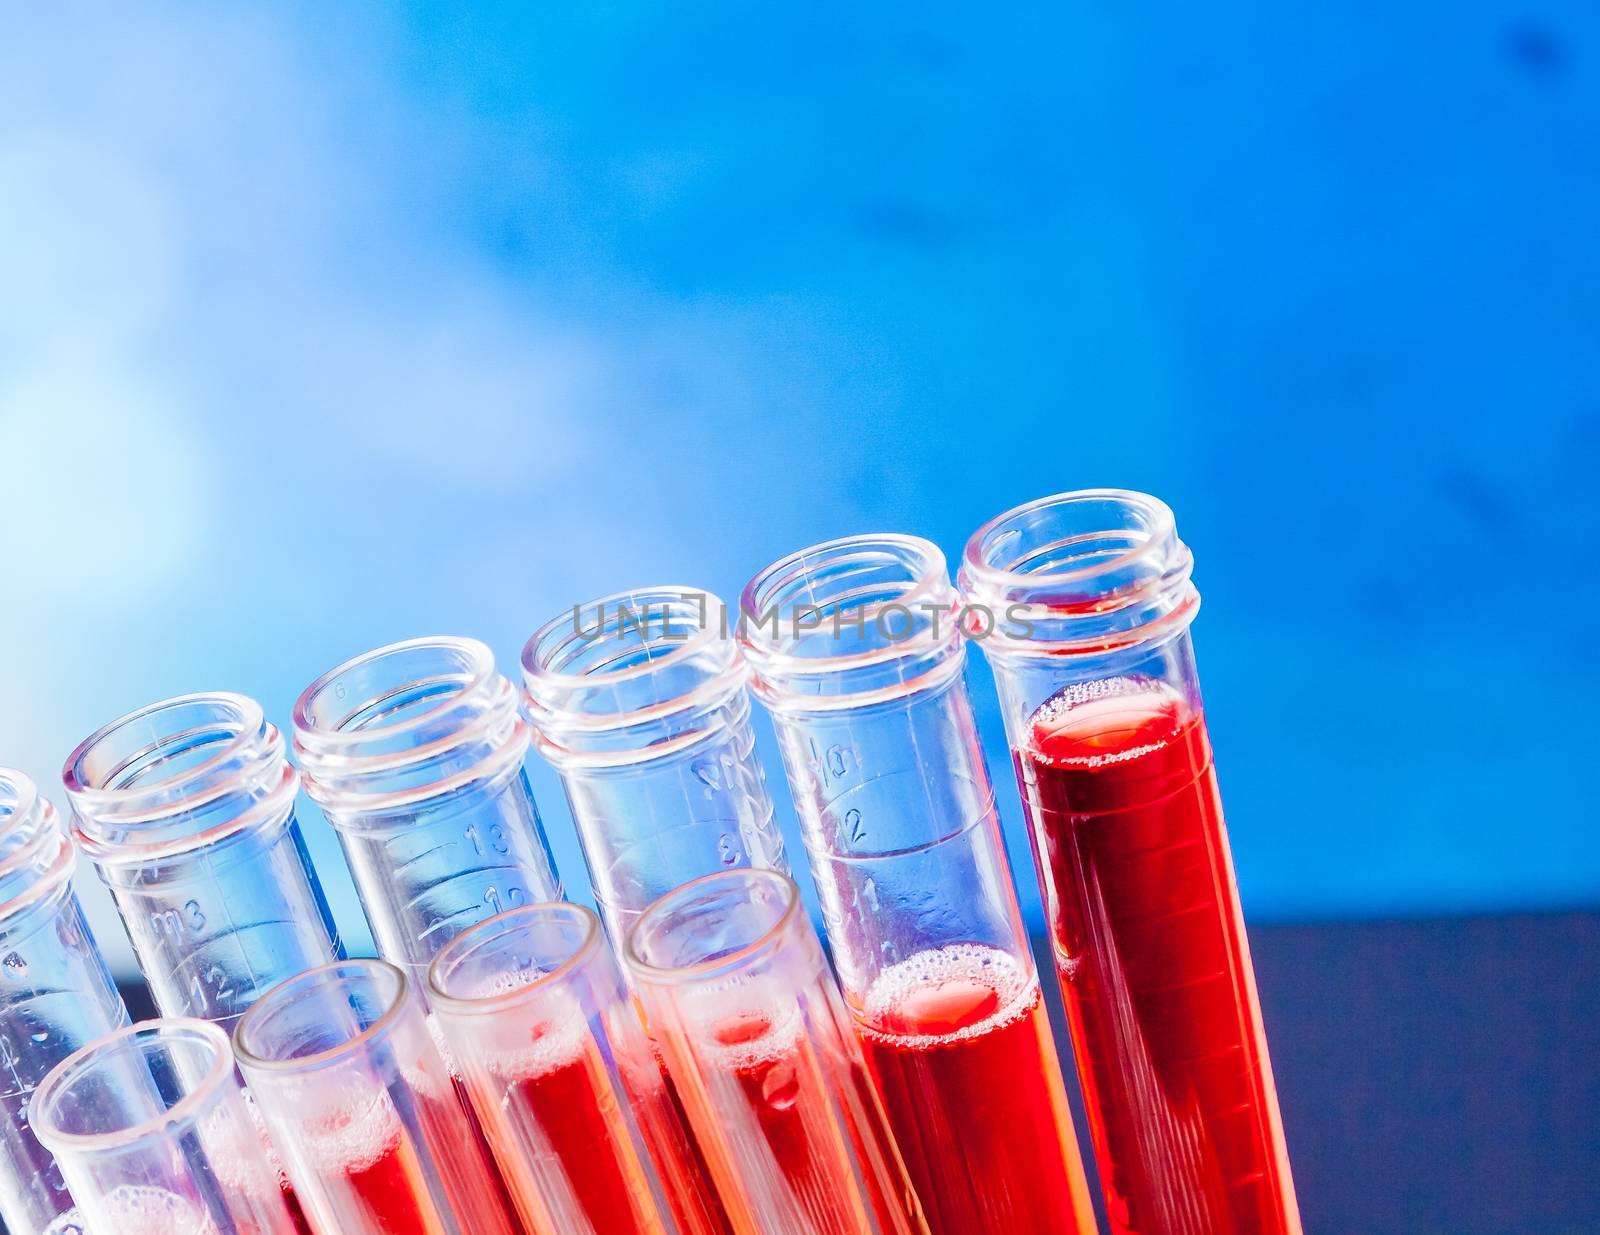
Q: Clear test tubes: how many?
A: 10